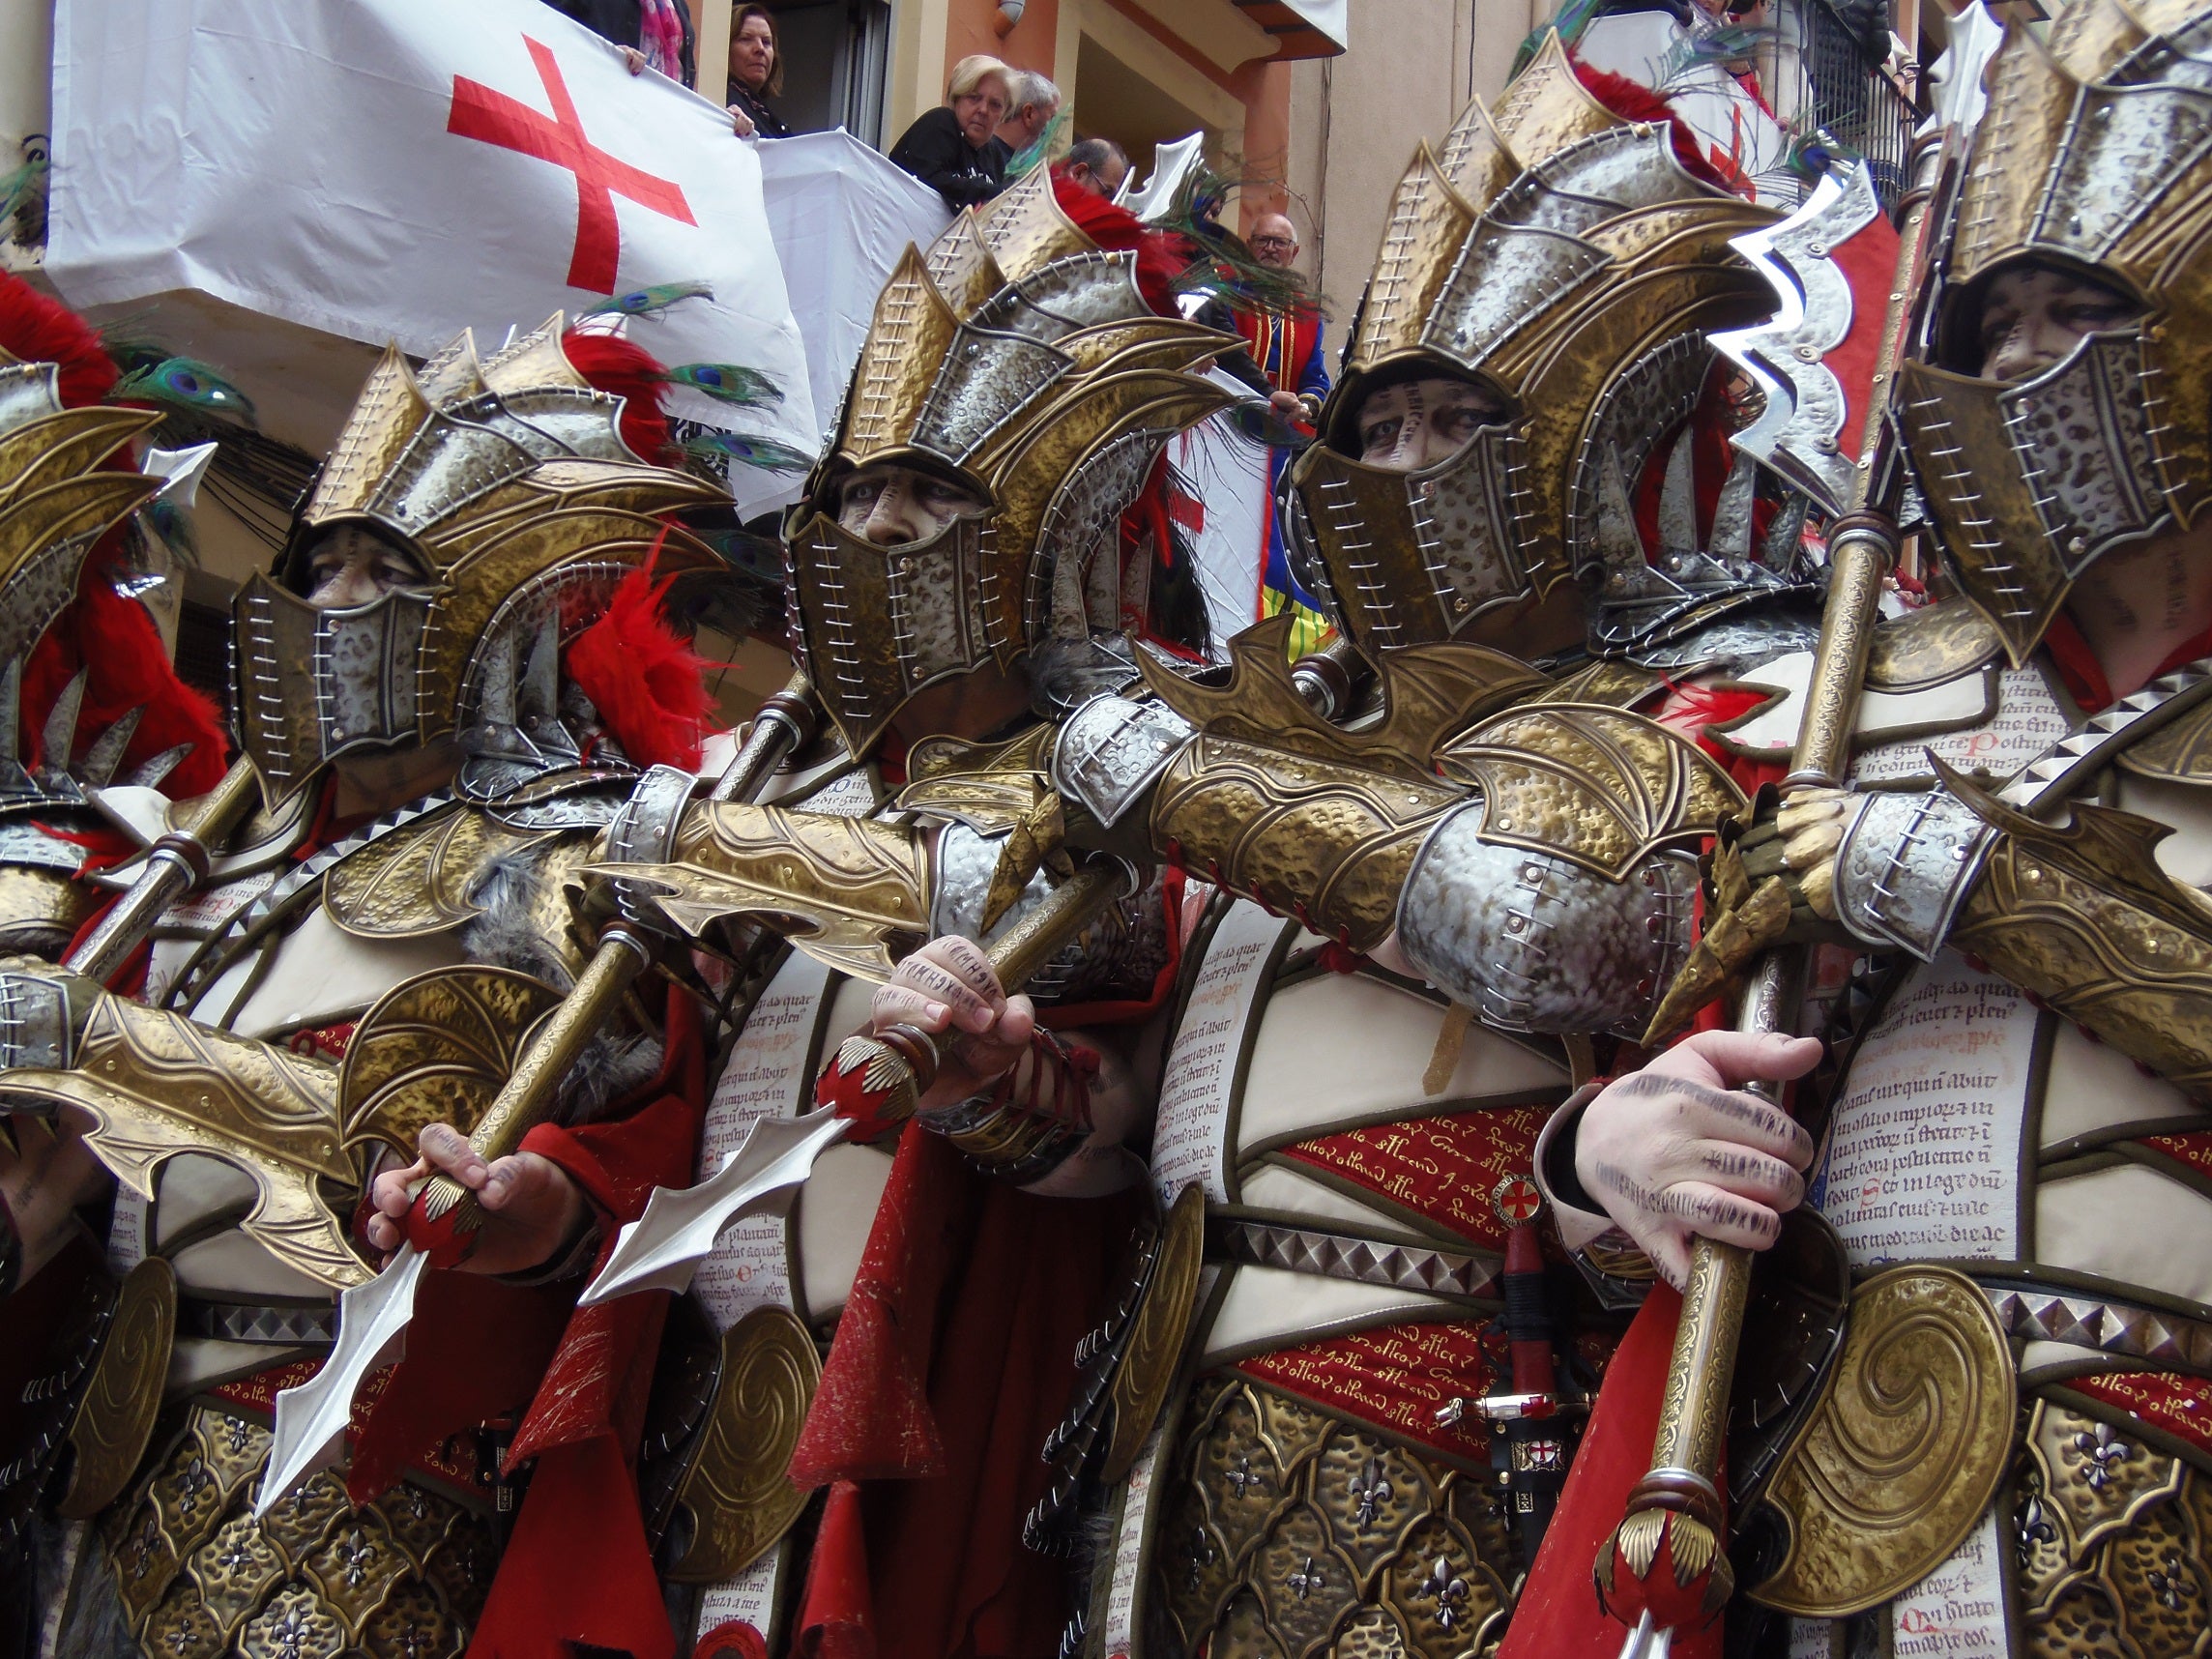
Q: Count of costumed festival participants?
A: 5